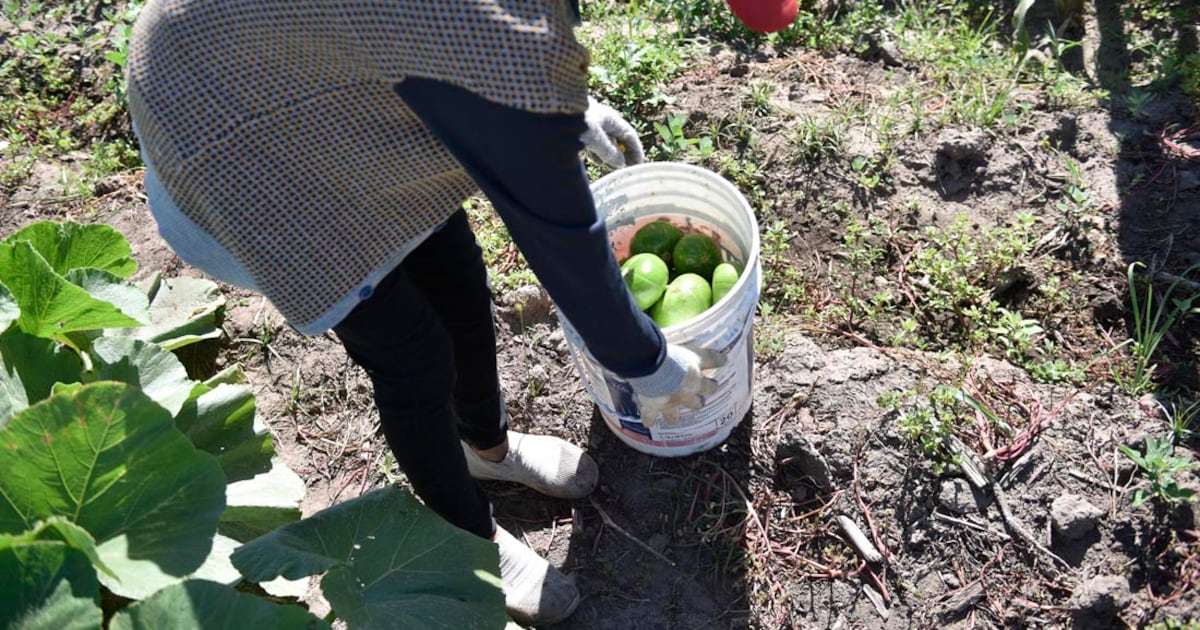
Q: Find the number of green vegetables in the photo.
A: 5